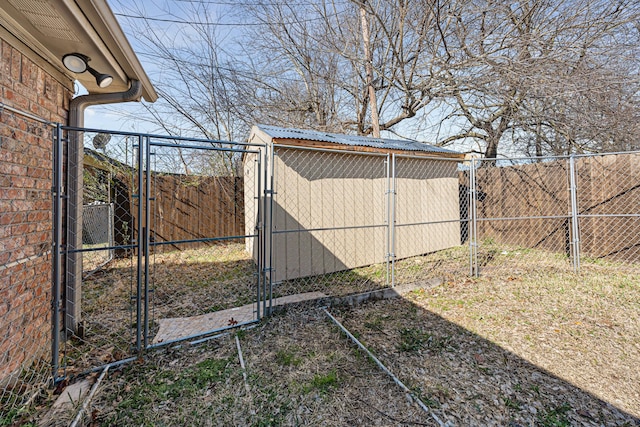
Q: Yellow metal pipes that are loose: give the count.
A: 0